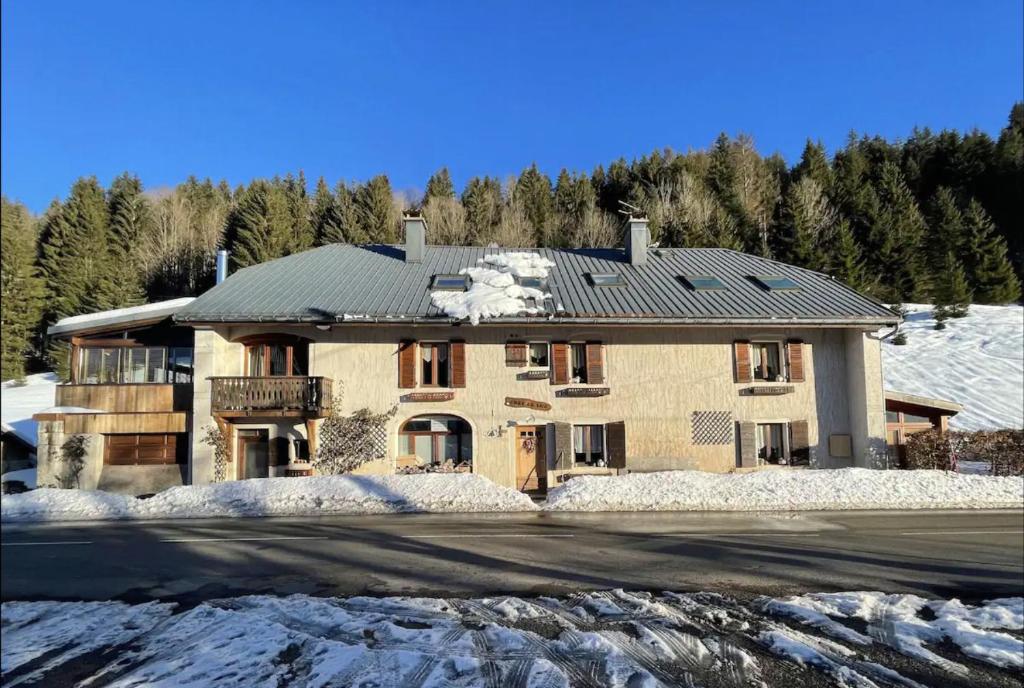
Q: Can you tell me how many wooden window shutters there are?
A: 11